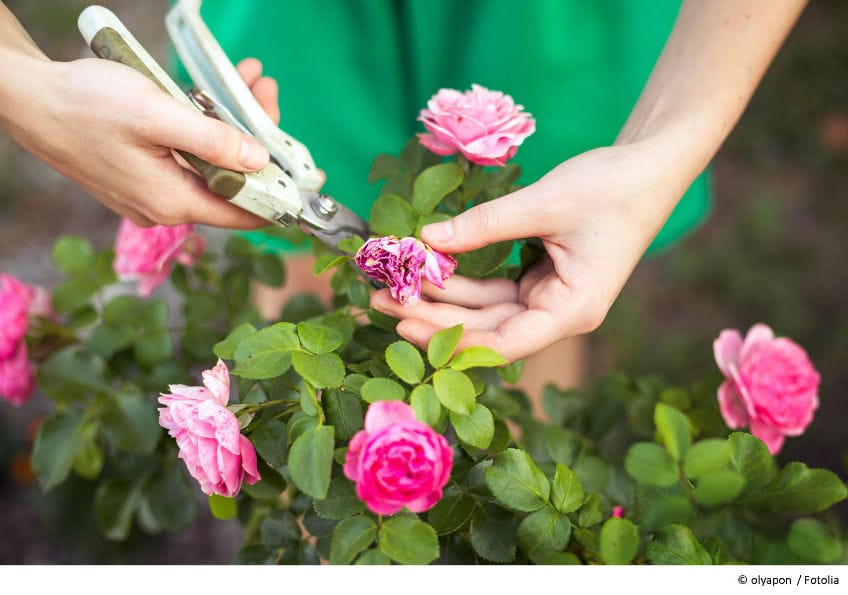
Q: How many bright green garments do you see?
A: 1